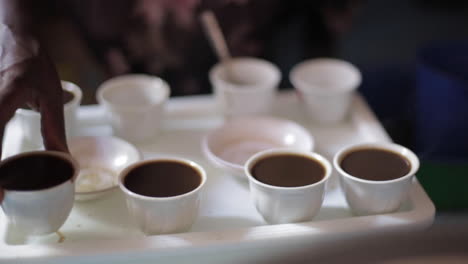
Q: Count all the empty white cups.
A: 3